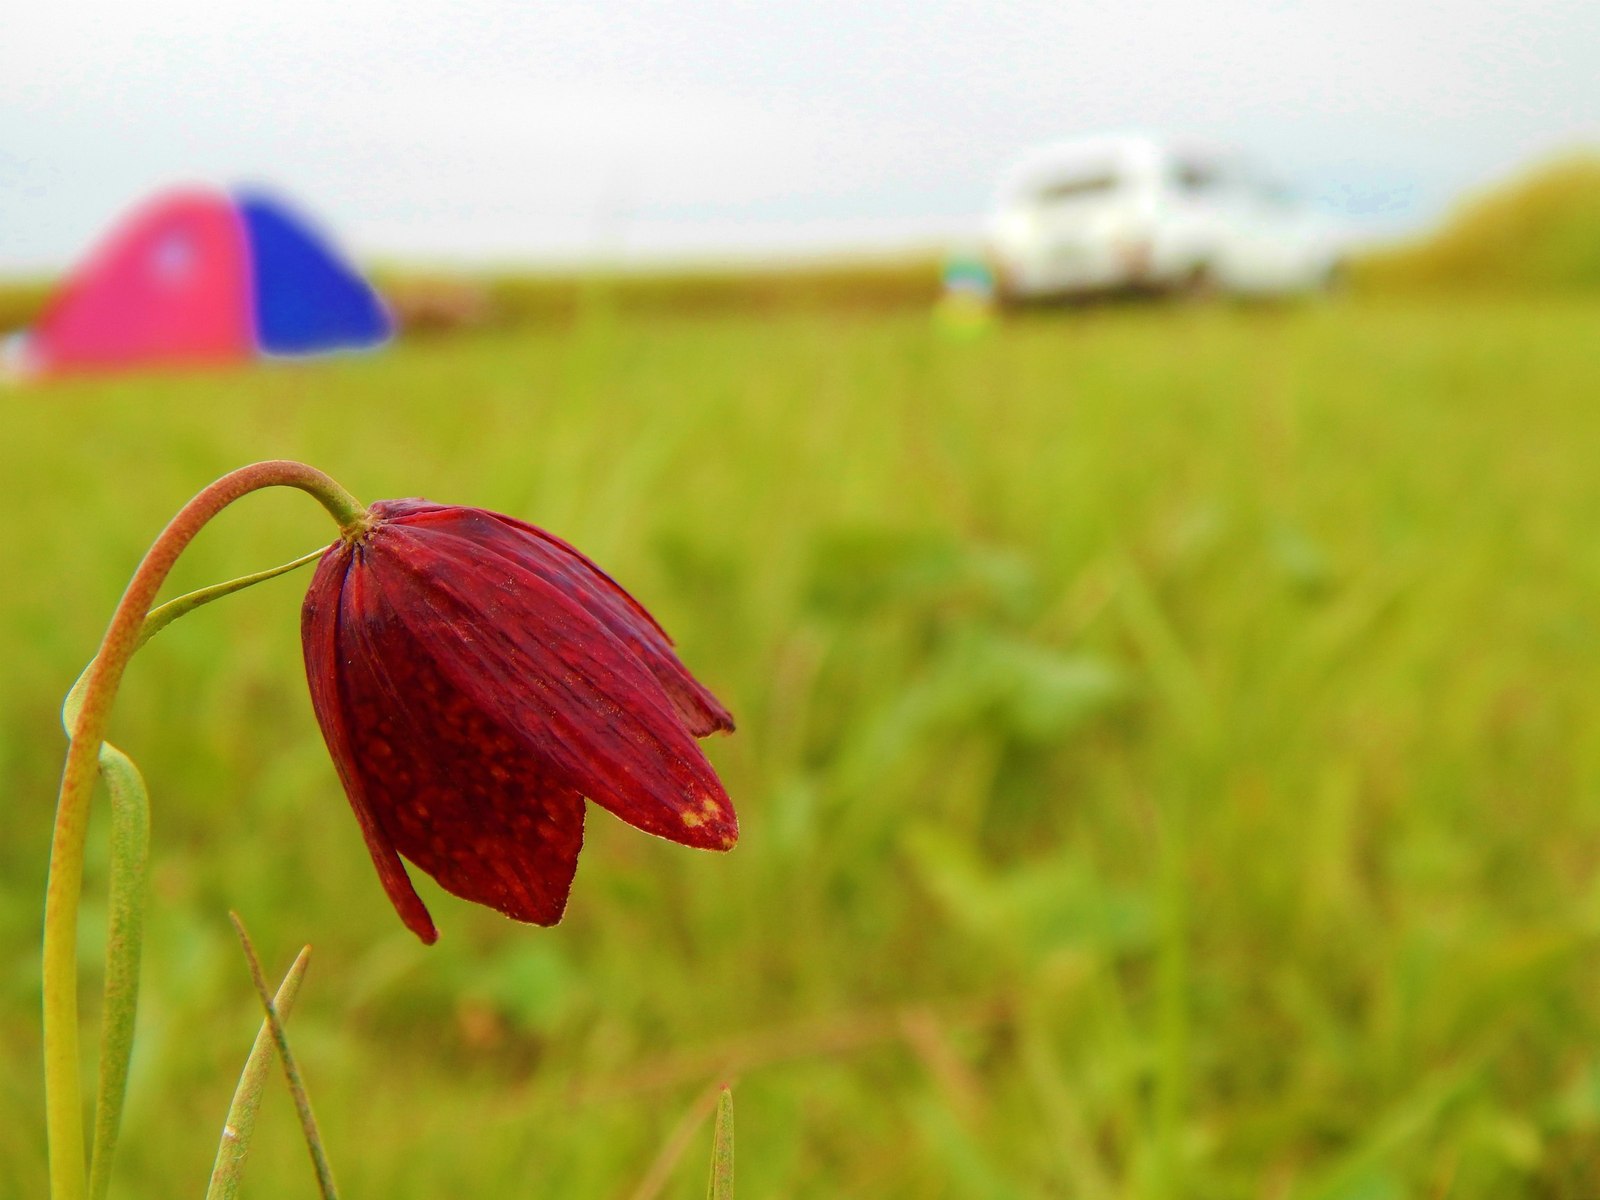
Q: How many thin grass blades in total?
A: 3